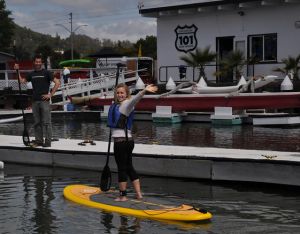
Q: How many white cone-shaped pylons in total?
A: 5